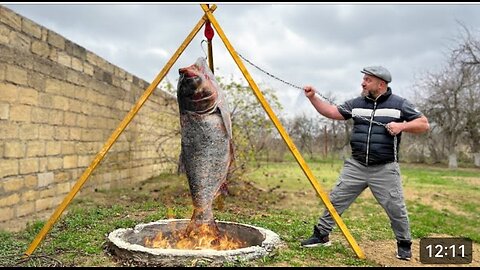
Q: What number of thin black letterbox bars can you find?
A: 2